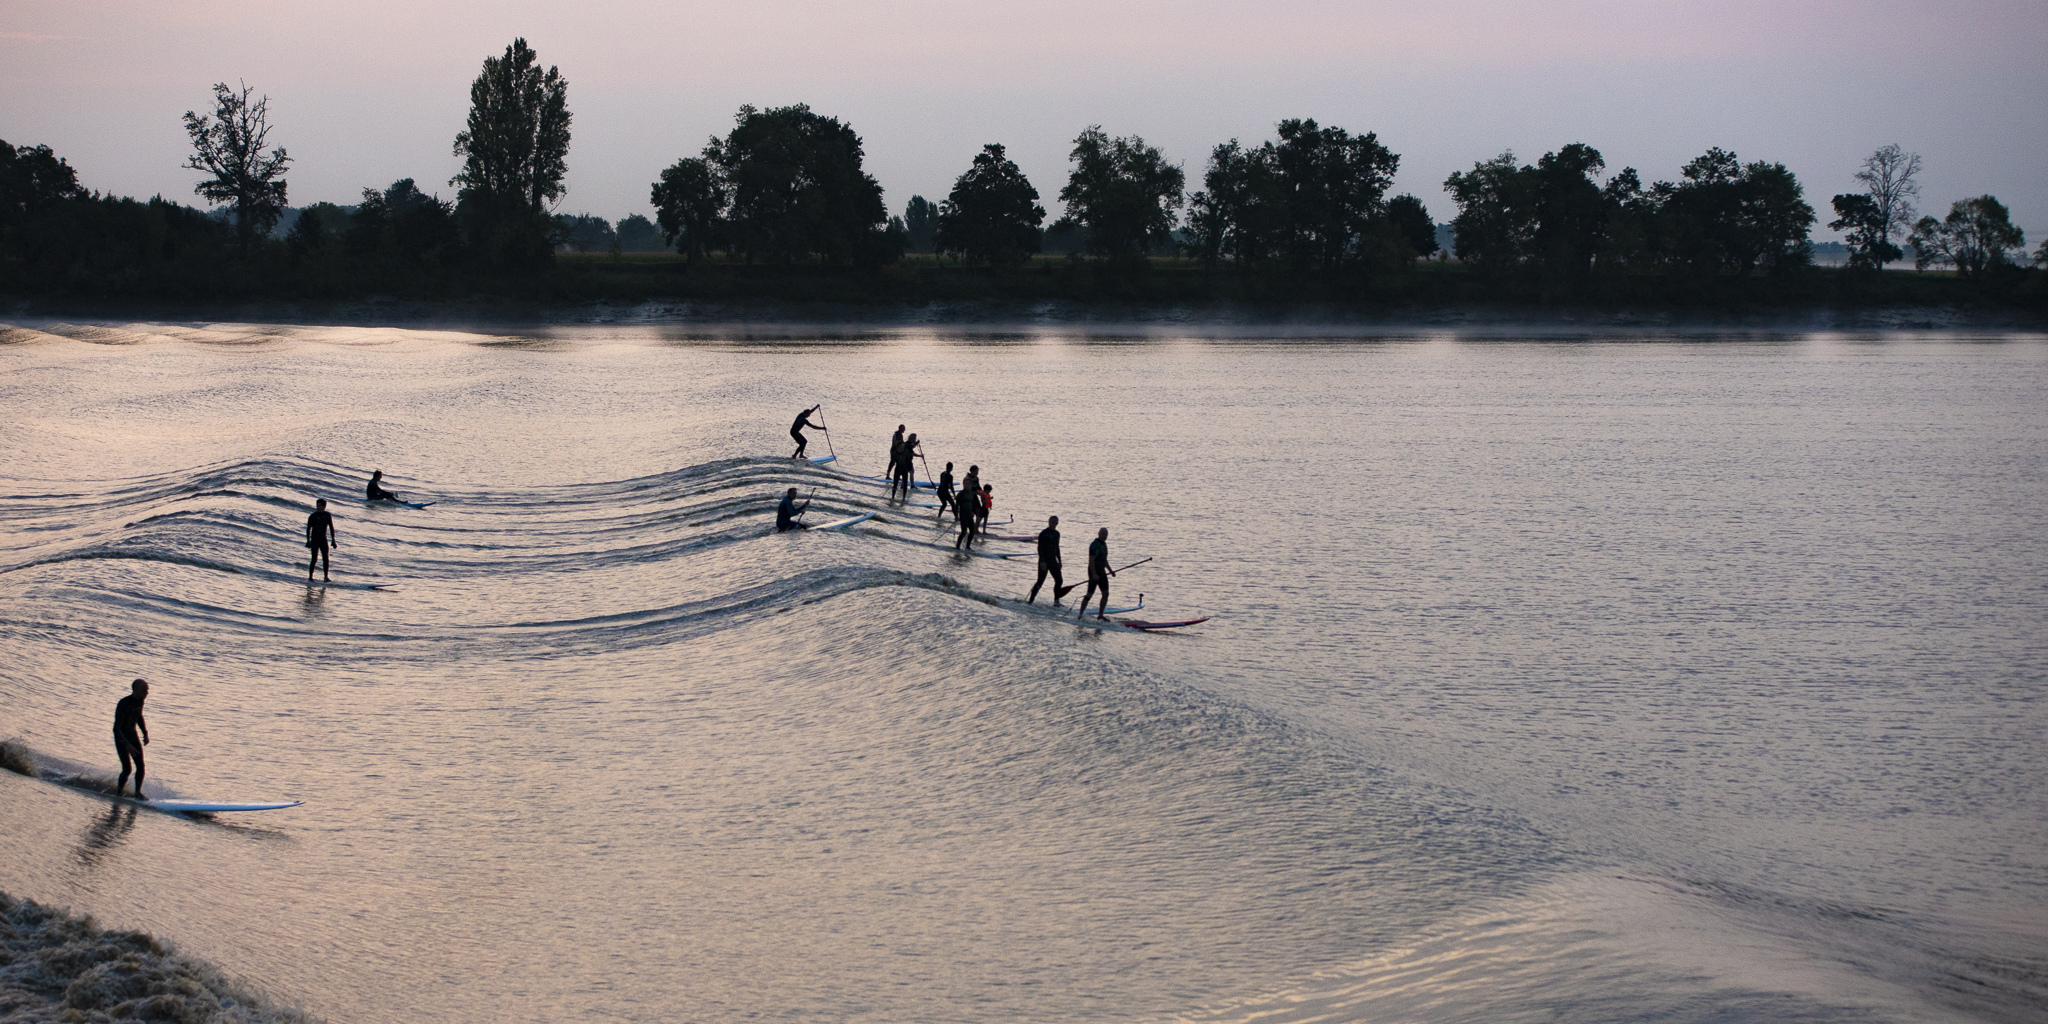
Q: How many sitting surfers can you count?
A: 2